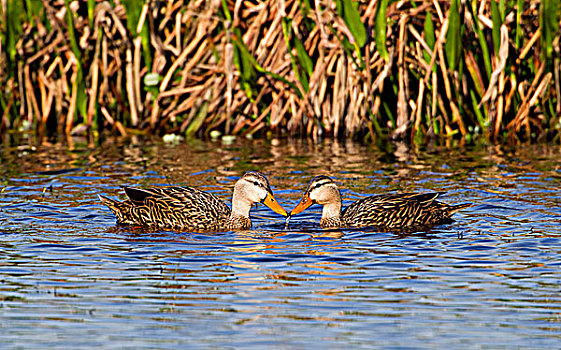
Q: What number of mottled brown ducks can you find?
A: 2